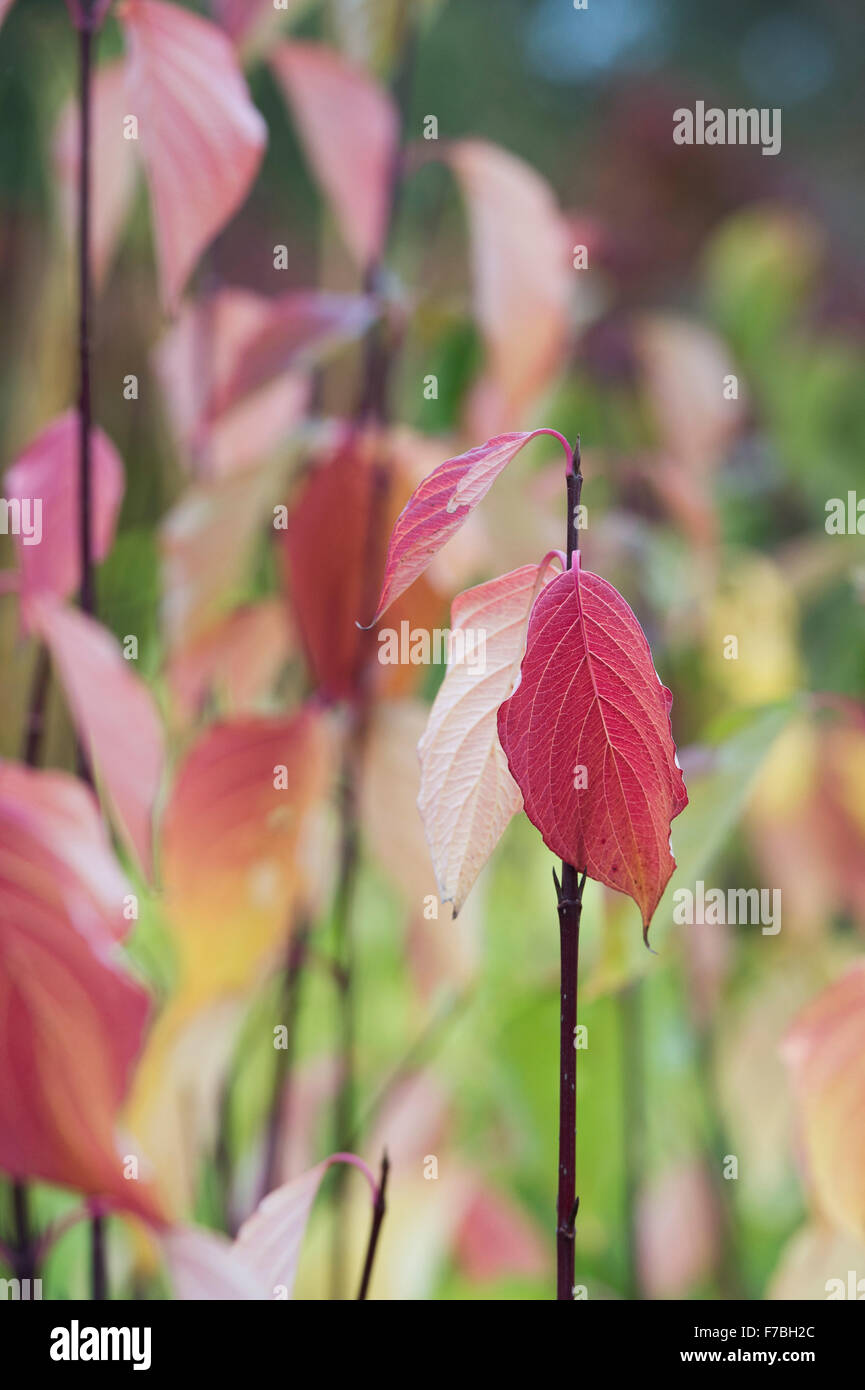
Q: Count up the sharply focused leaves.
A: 3